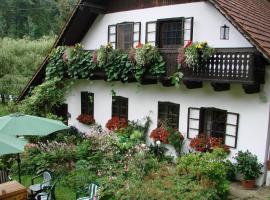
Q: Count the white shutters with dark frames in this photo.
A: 6